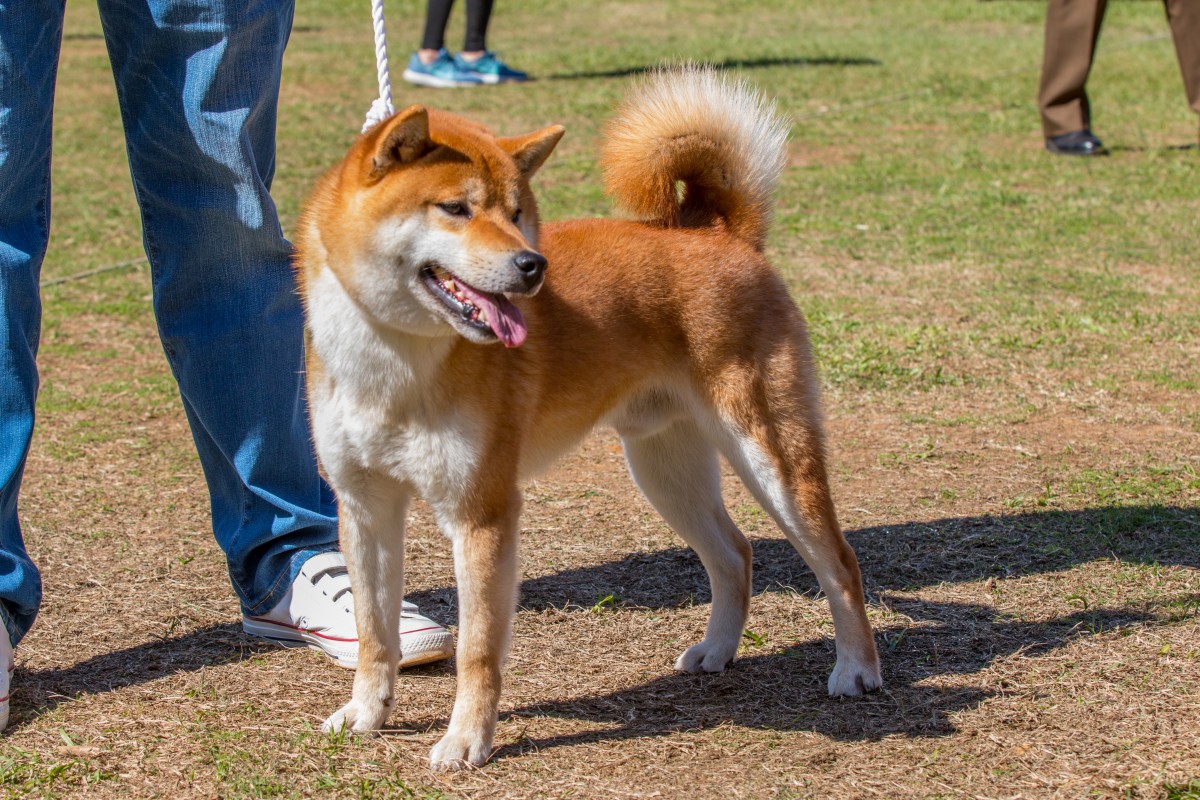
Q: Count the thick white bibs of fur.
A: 1